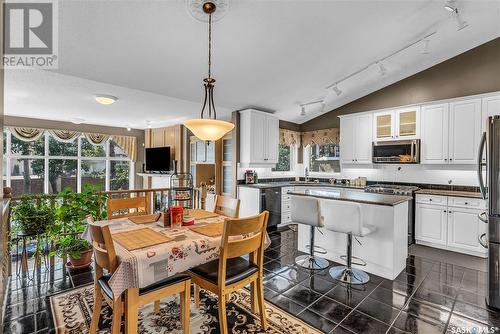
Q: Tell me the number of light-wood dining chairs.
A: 4